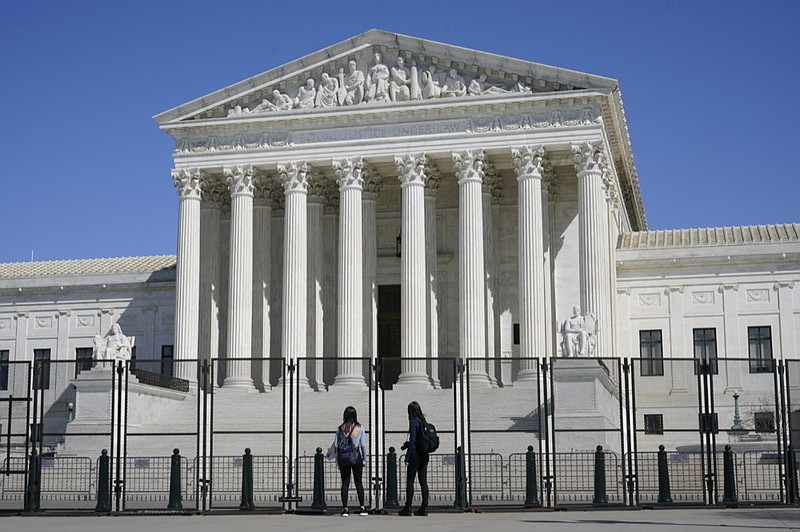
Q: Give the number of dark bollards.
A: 12